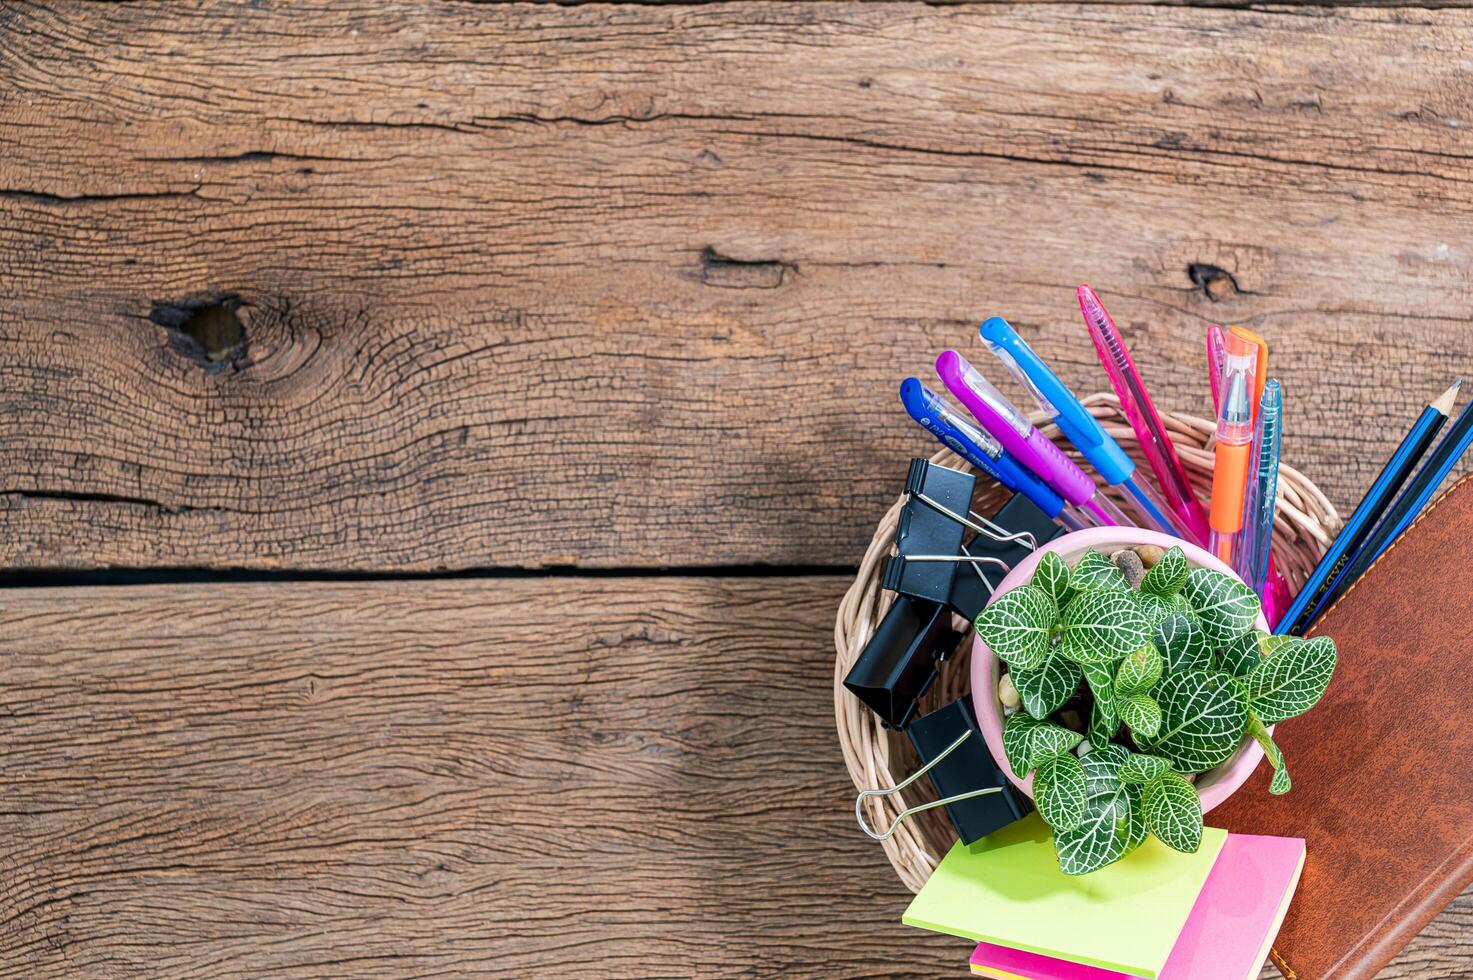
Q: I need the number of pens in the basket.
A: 7